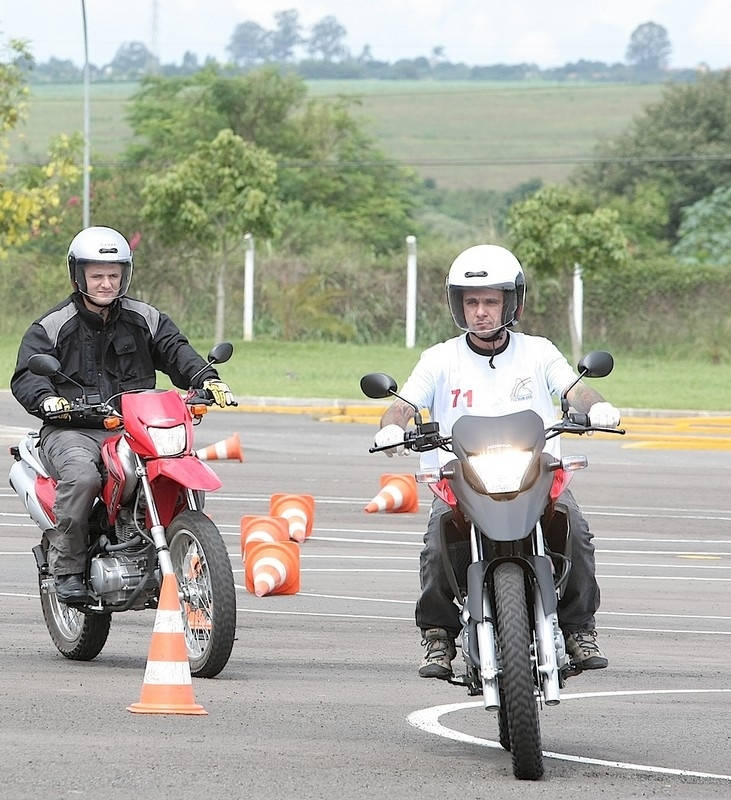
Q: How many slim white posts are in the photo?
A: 3